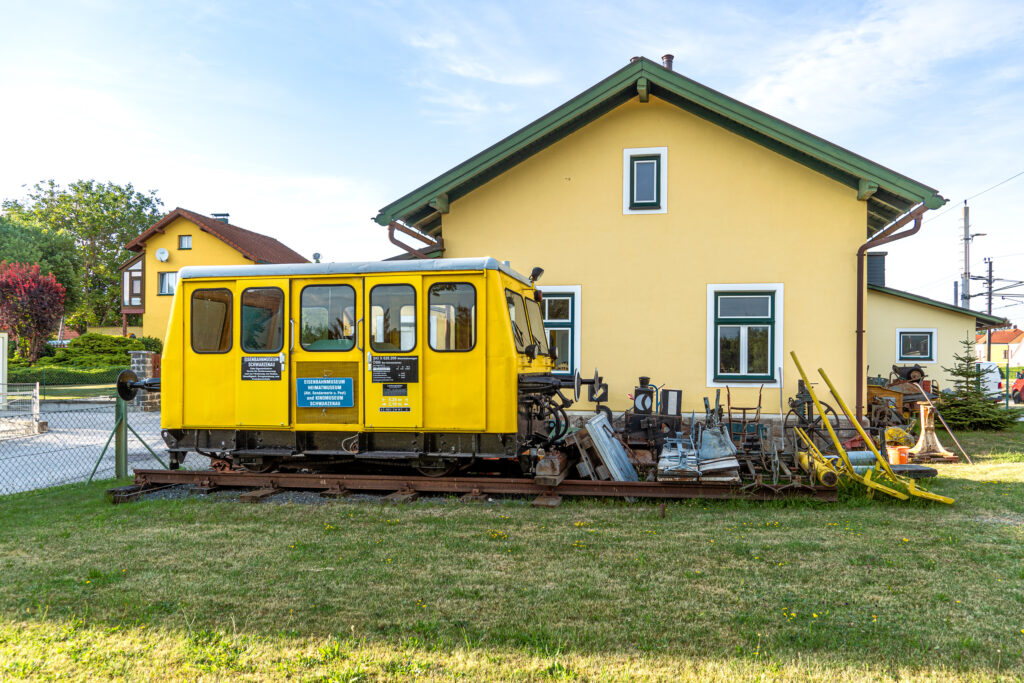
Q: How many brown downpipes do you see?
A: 2